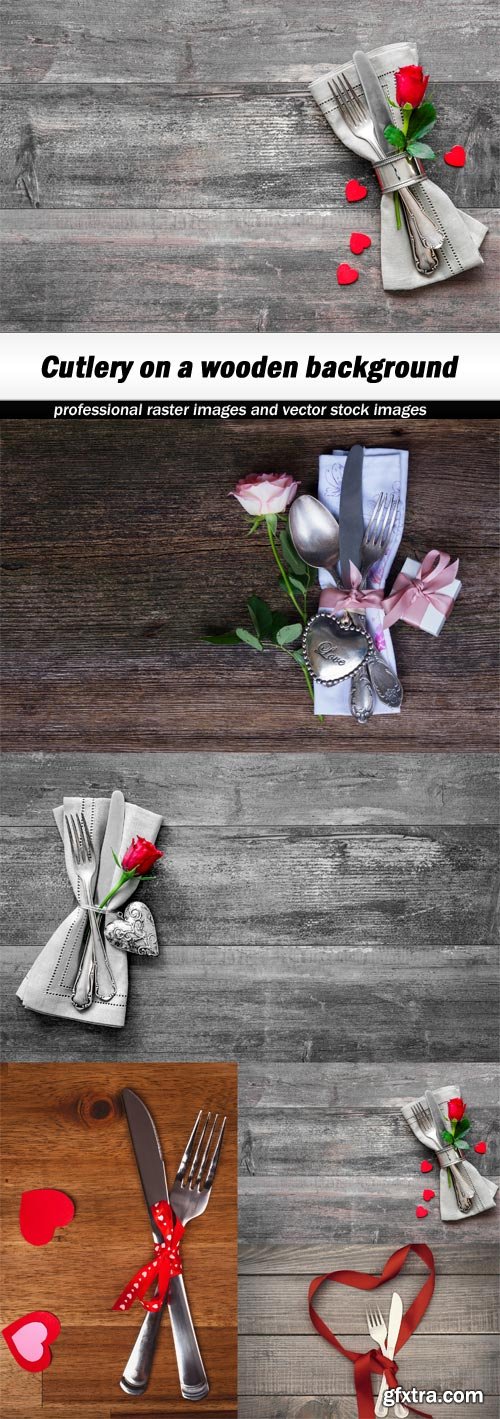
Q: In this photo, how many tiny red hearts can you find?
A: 8